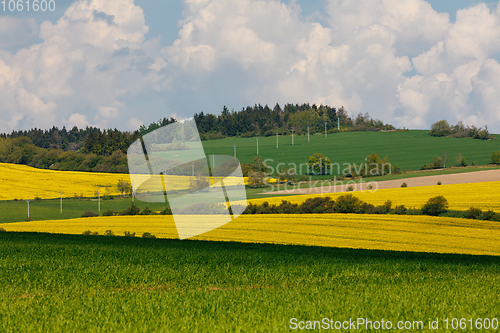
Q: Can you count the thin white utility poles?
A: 14